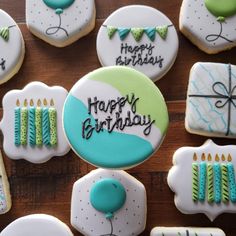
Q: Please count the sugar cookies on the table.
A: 12